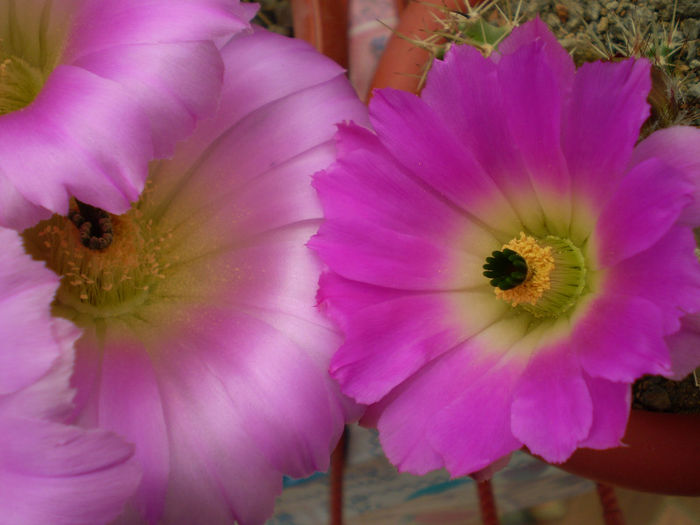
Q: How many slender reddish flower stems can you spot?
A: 3